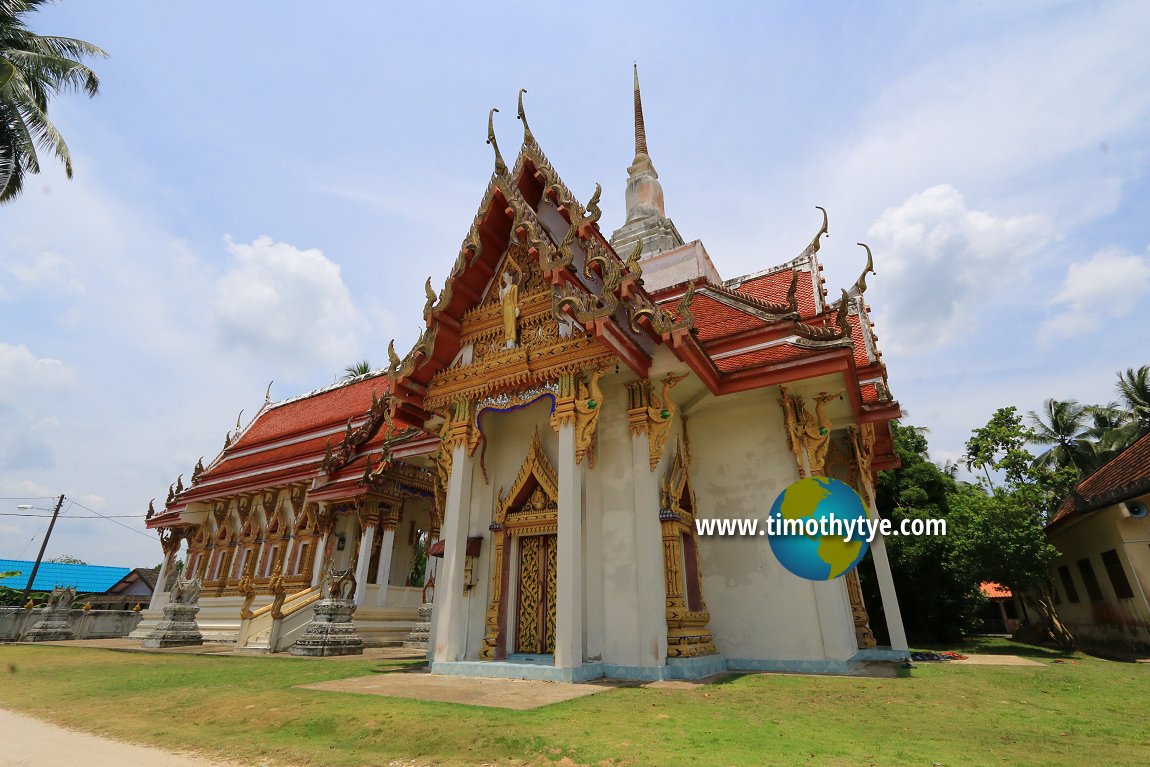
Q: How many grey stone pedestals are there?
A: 4